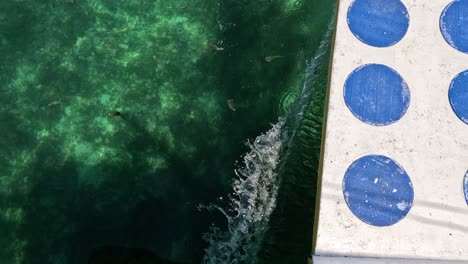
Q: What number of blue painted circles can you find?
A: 6